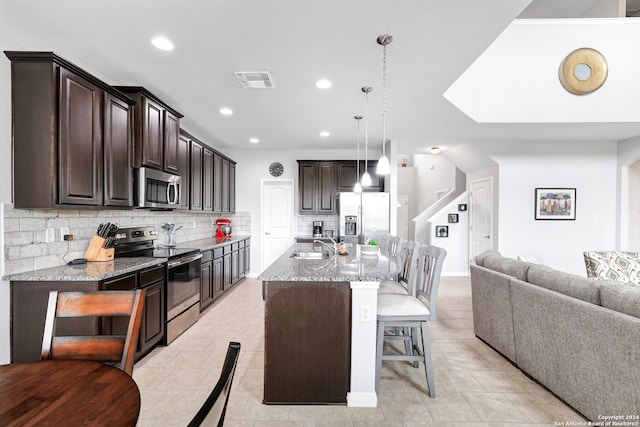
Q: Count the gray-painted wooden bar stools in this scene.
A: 4